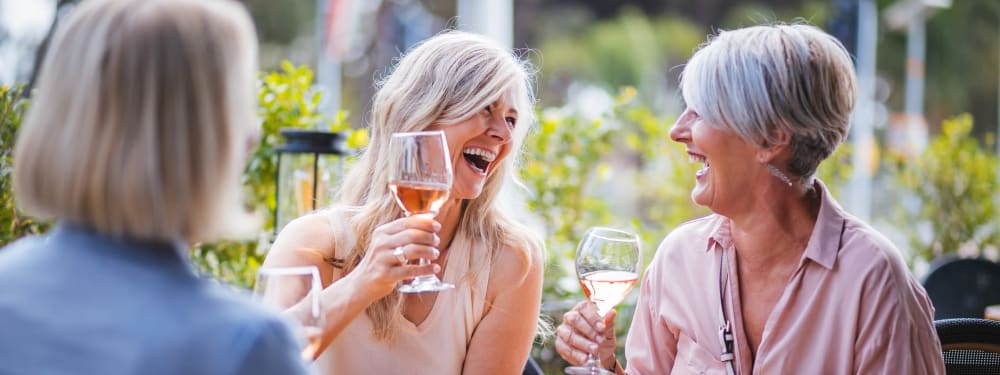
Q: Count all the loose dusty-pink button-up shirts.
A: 1